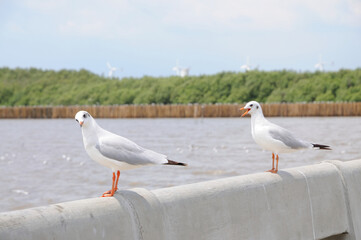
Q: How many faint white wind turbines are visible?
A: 4